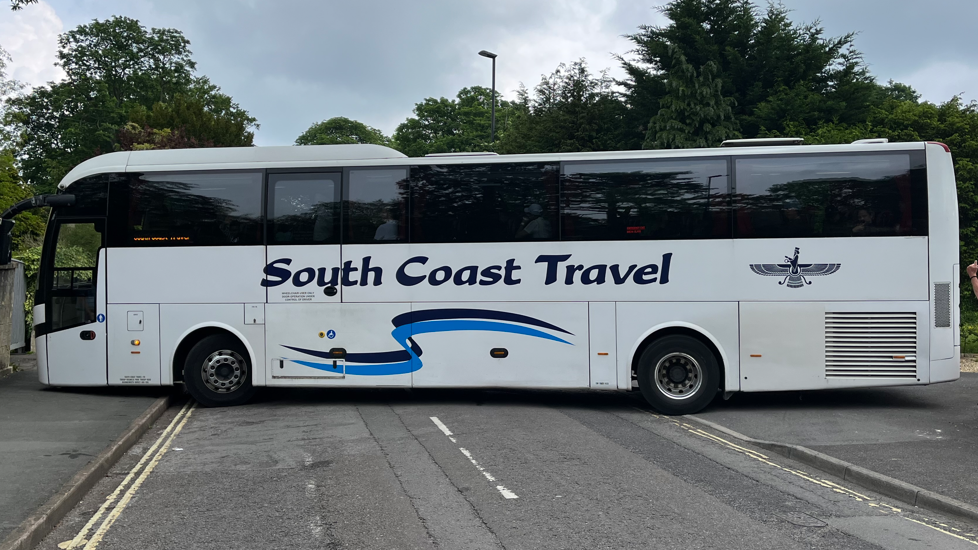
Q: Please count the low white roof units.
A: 3